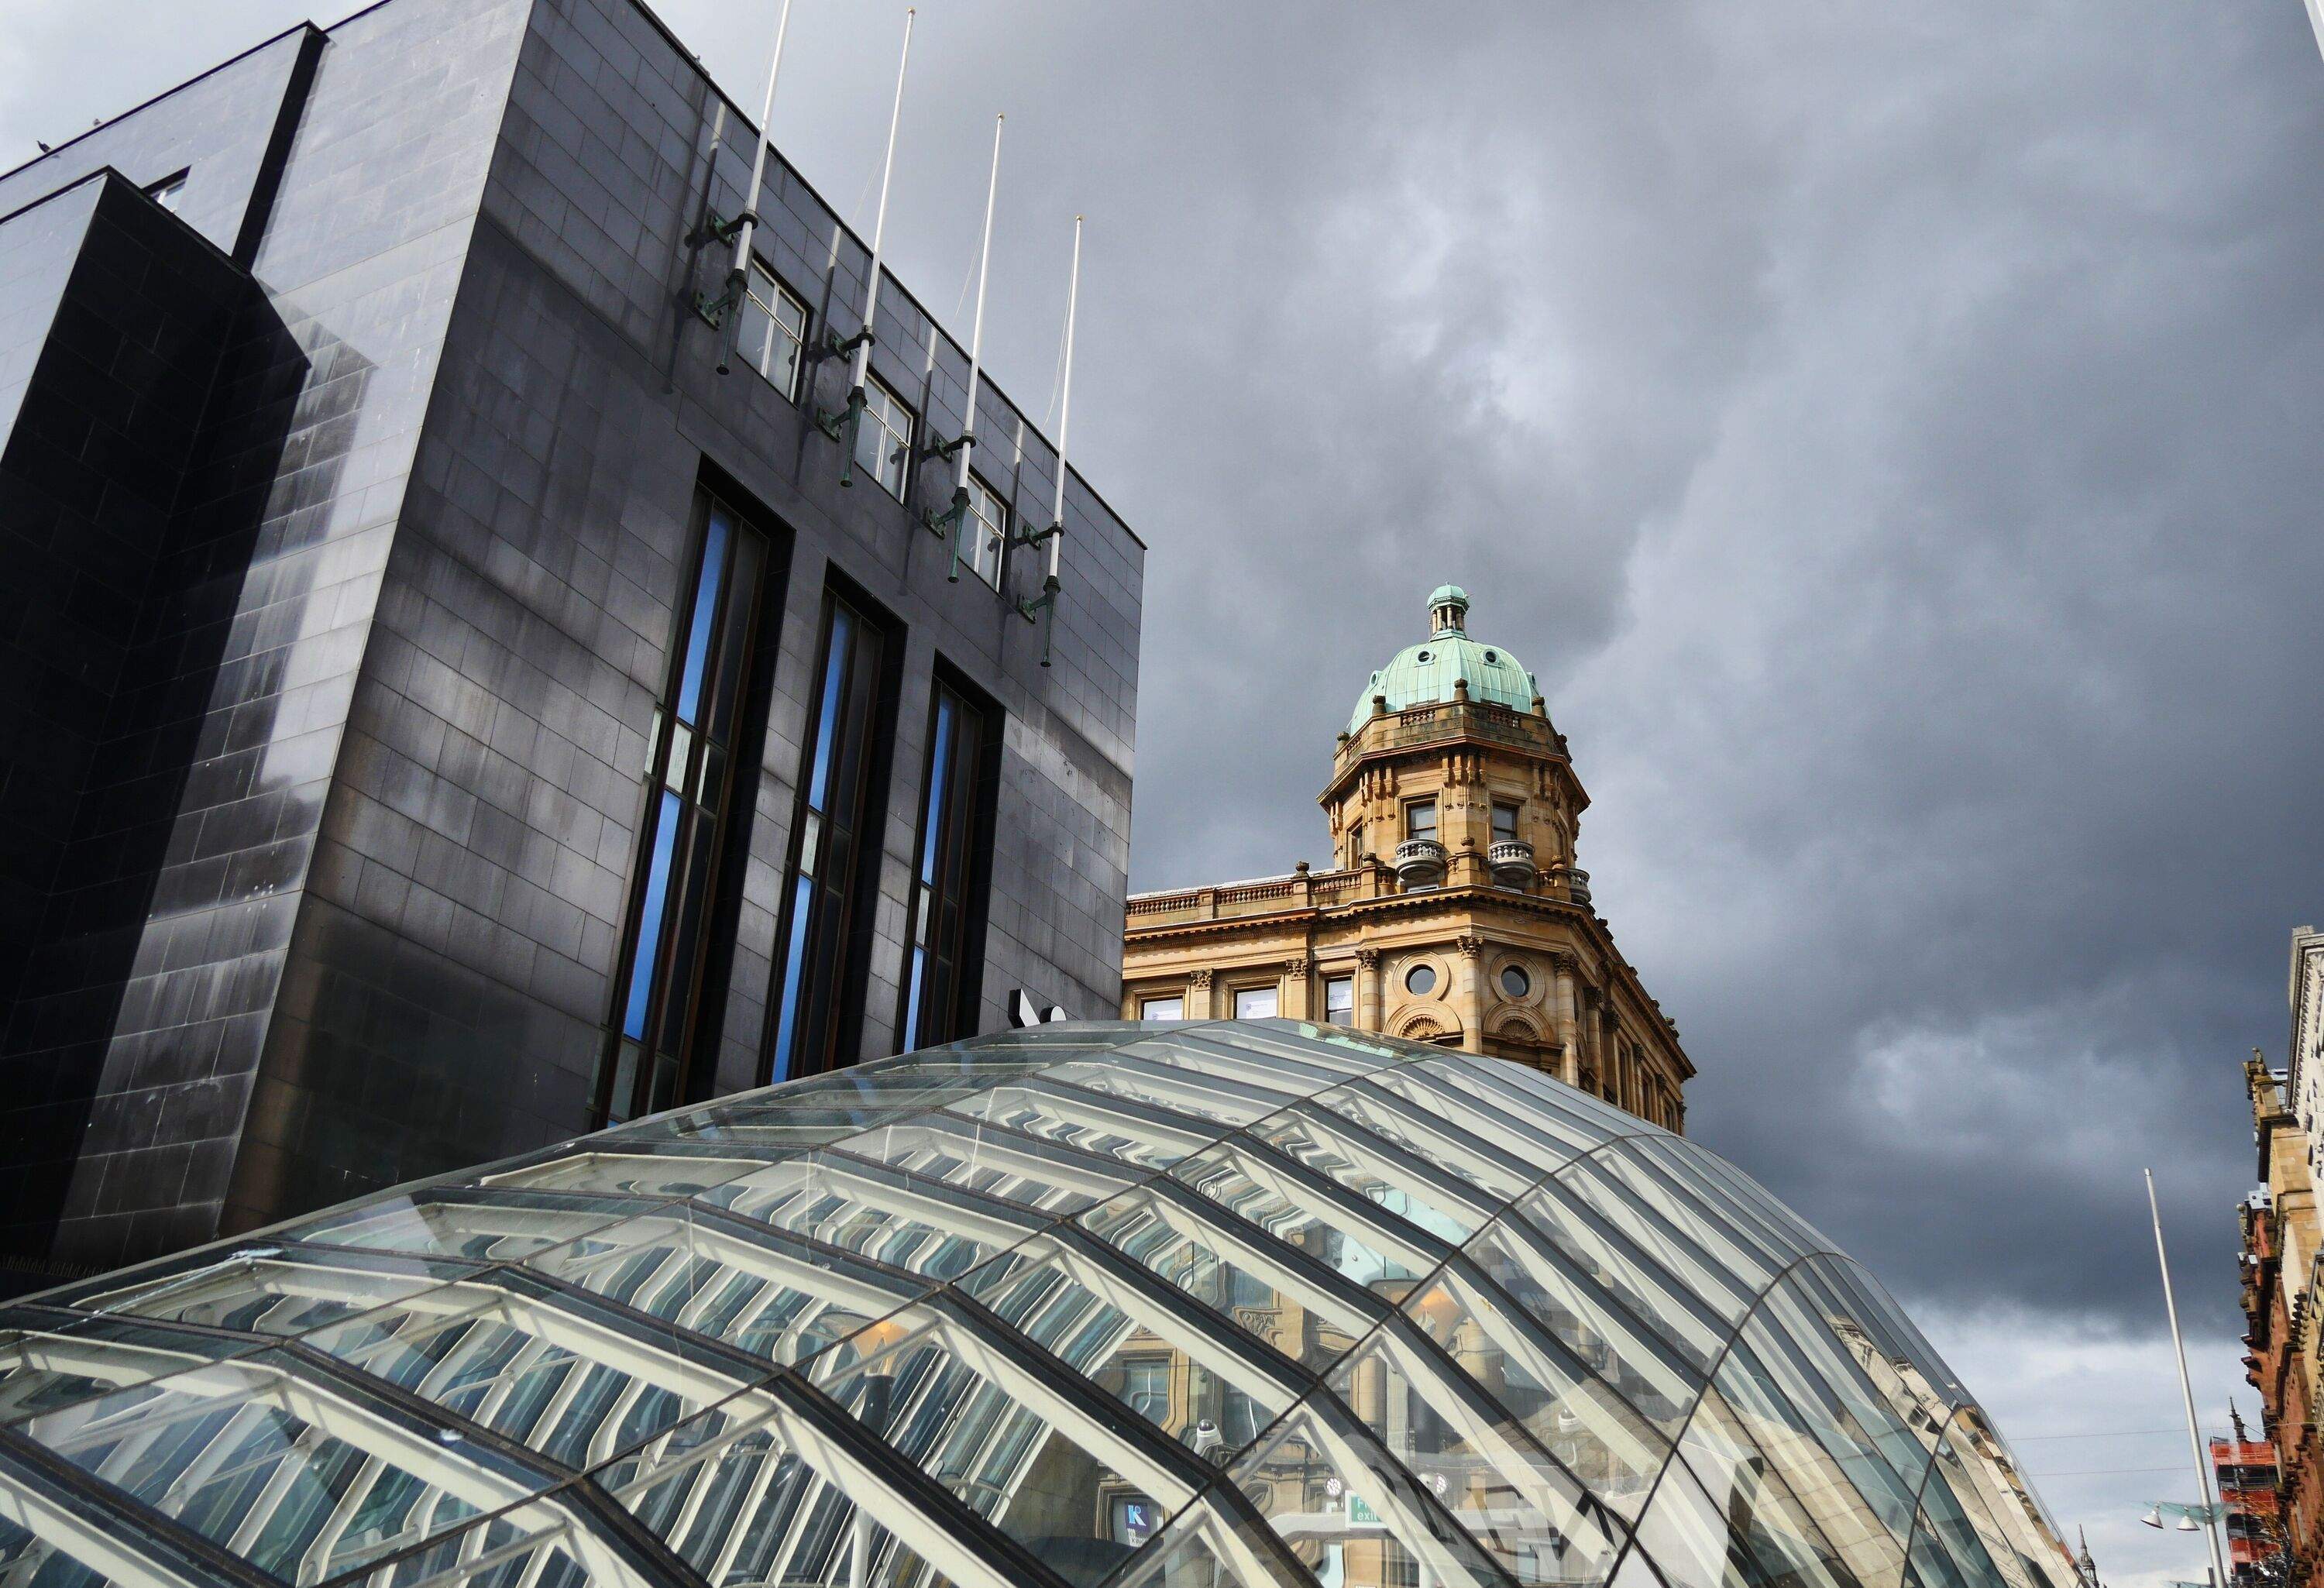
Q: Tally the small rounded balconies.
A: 3